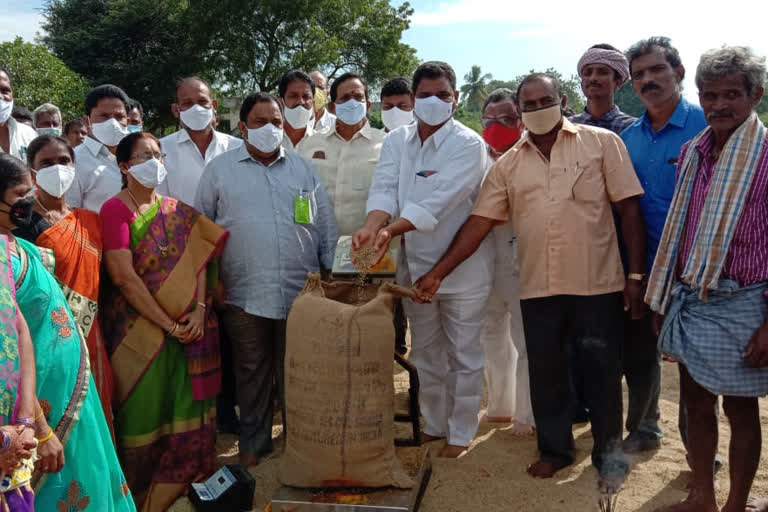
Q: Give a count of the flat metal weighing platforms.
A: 1